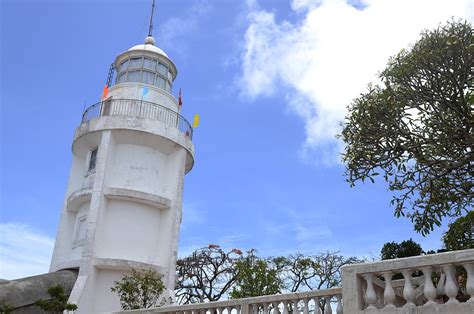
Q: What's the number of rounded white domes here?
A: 1